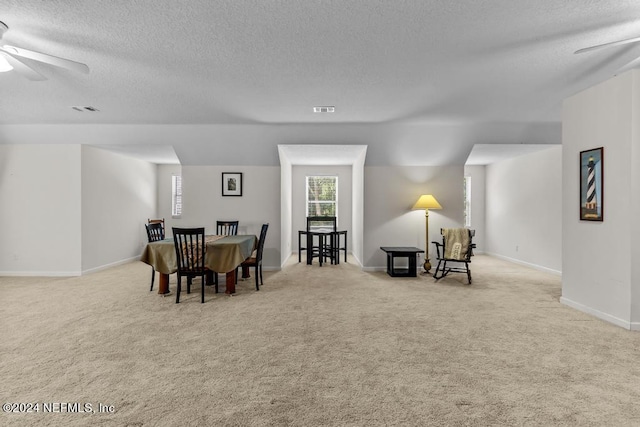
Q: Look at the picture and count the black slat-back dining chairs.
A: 4